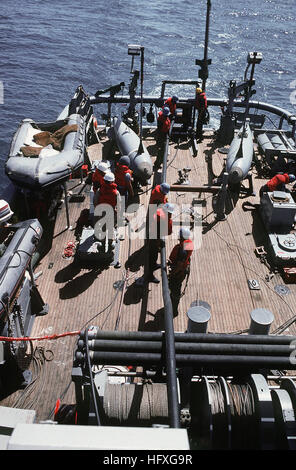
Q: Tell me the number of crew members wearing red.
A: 10